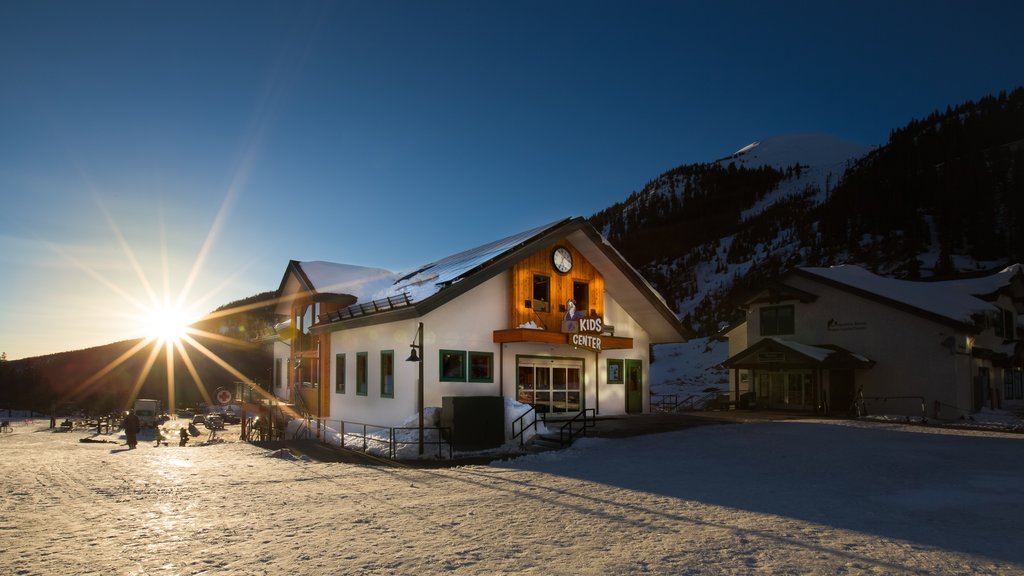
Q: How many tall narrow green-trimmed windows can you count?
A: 3